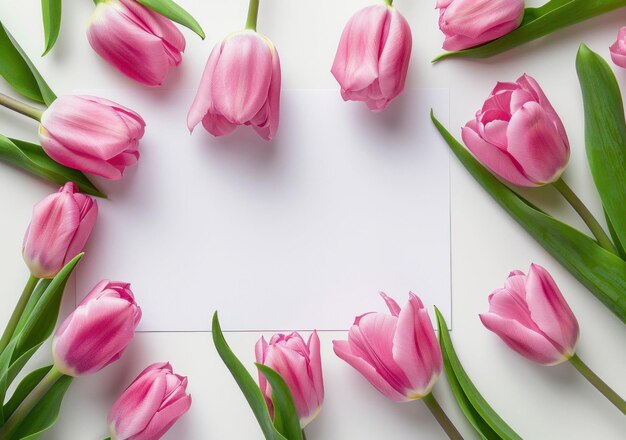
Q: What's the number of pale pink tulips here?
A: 13